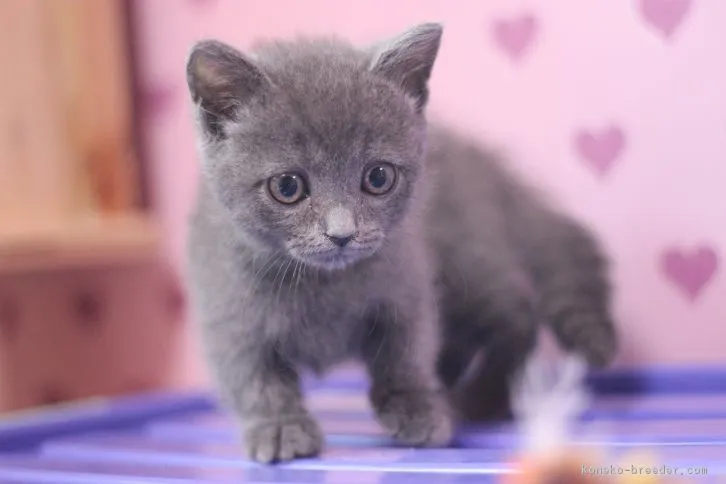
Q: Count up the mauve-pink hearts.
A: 4